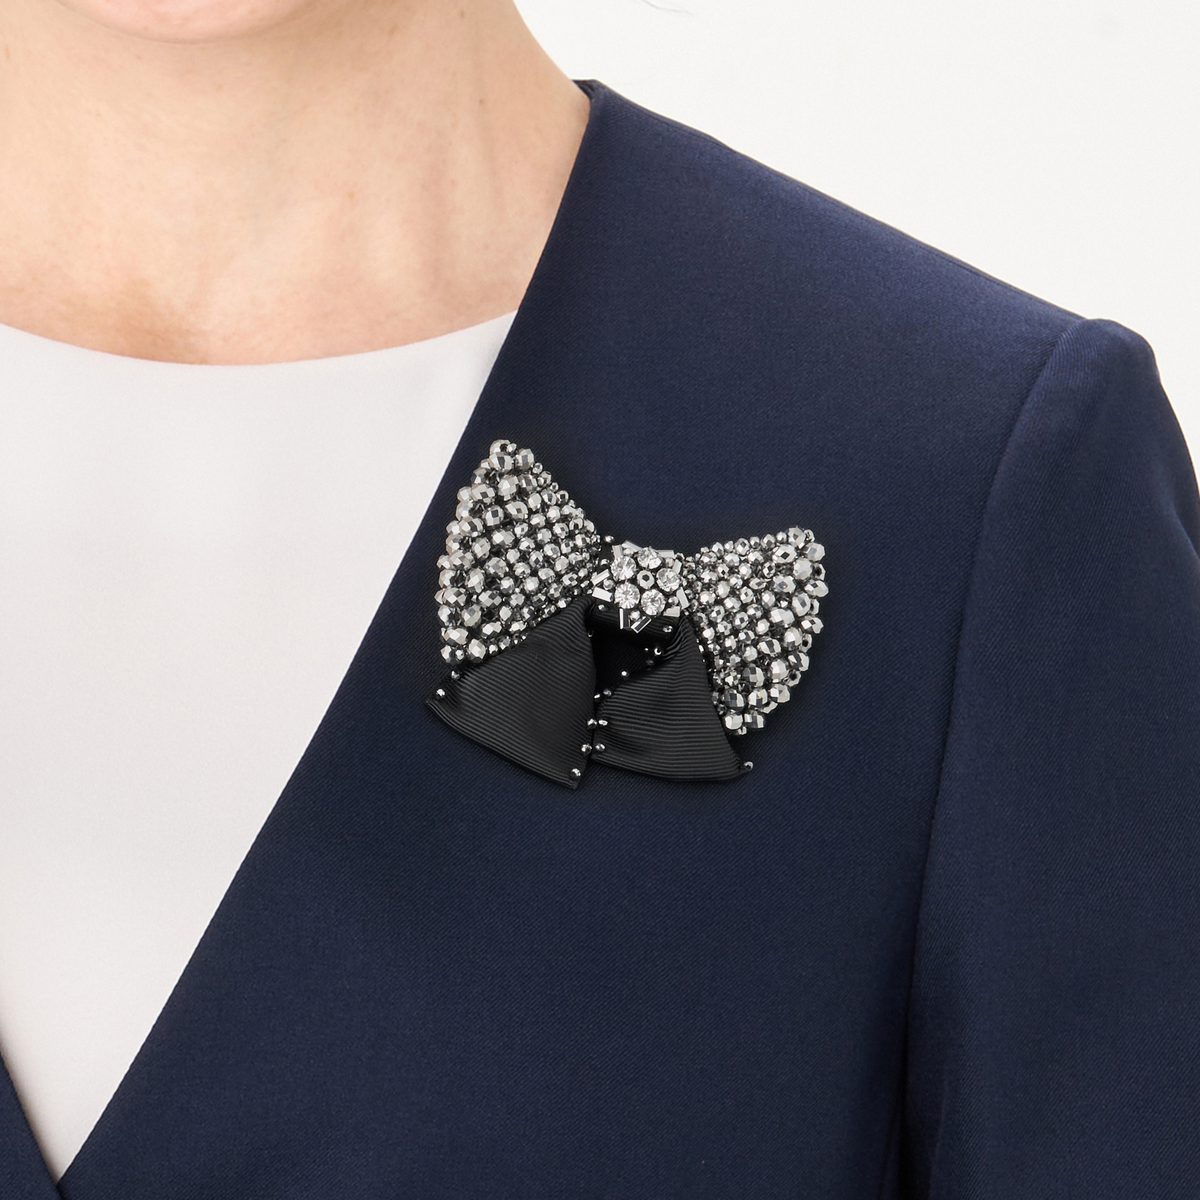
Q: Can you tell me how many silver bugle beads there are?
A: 10